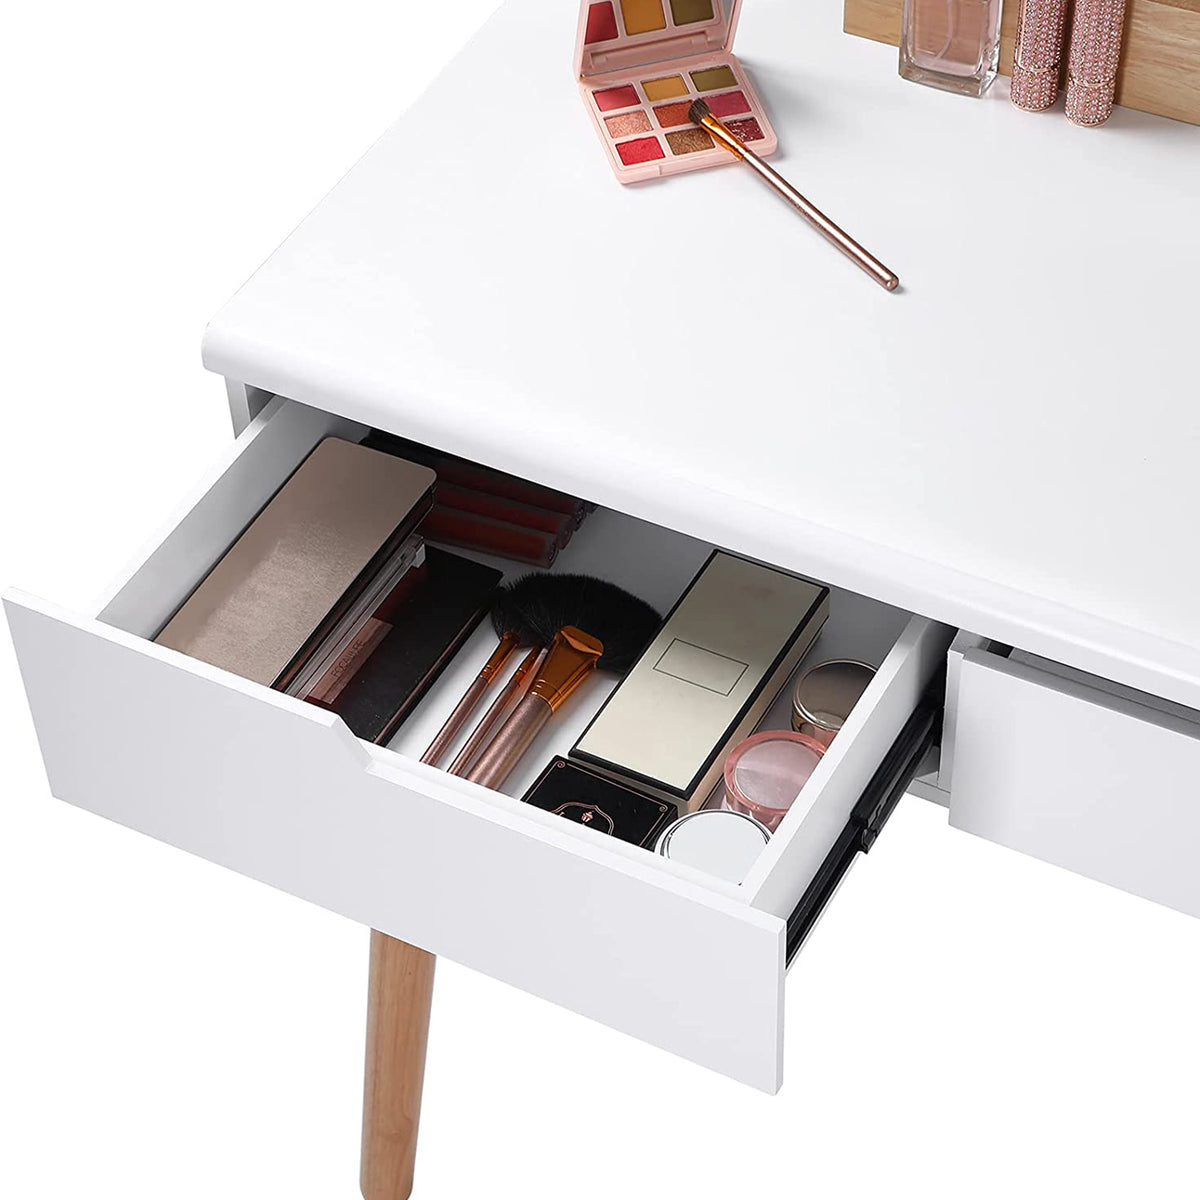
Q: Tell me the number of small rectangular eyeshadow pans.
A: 9